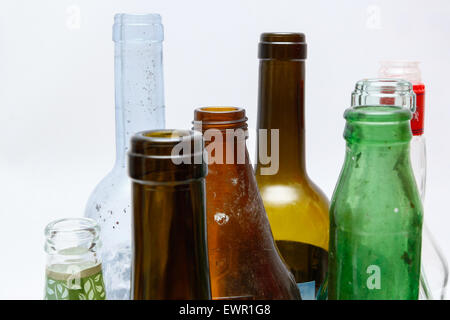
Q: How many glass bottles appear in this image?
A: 8